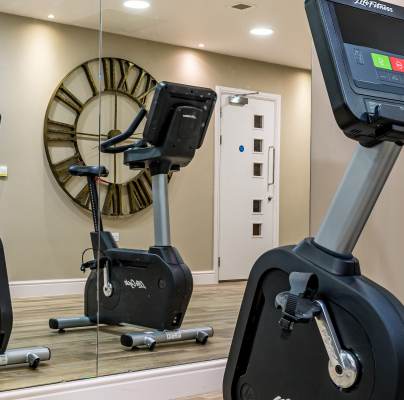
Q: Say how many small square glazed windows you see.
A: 5